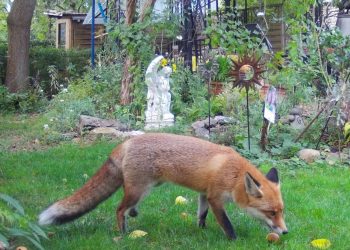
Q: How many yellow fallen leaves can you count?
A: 3